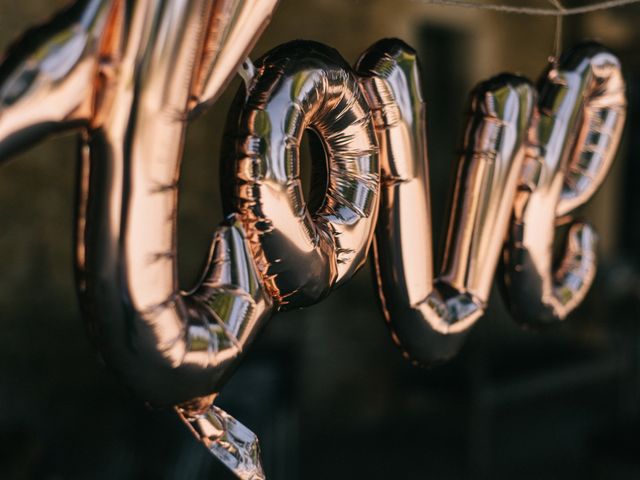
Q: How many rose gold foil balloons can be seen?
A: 4